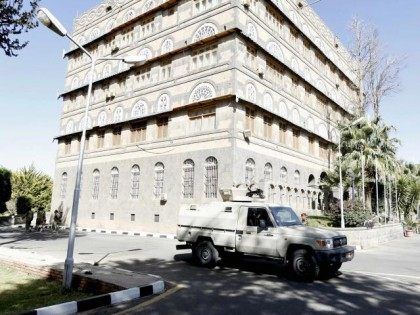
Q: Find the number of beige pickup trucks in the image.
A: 1